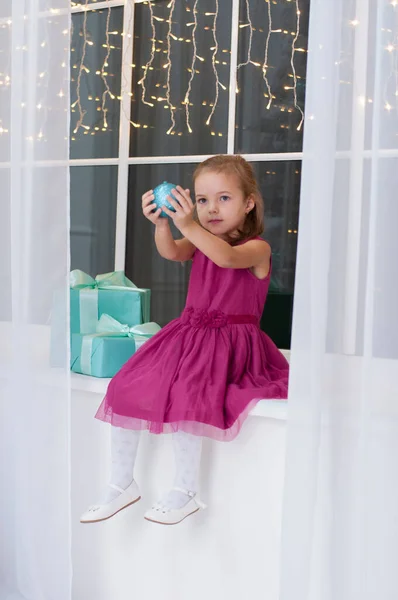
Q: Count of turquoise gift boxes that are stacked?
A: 2